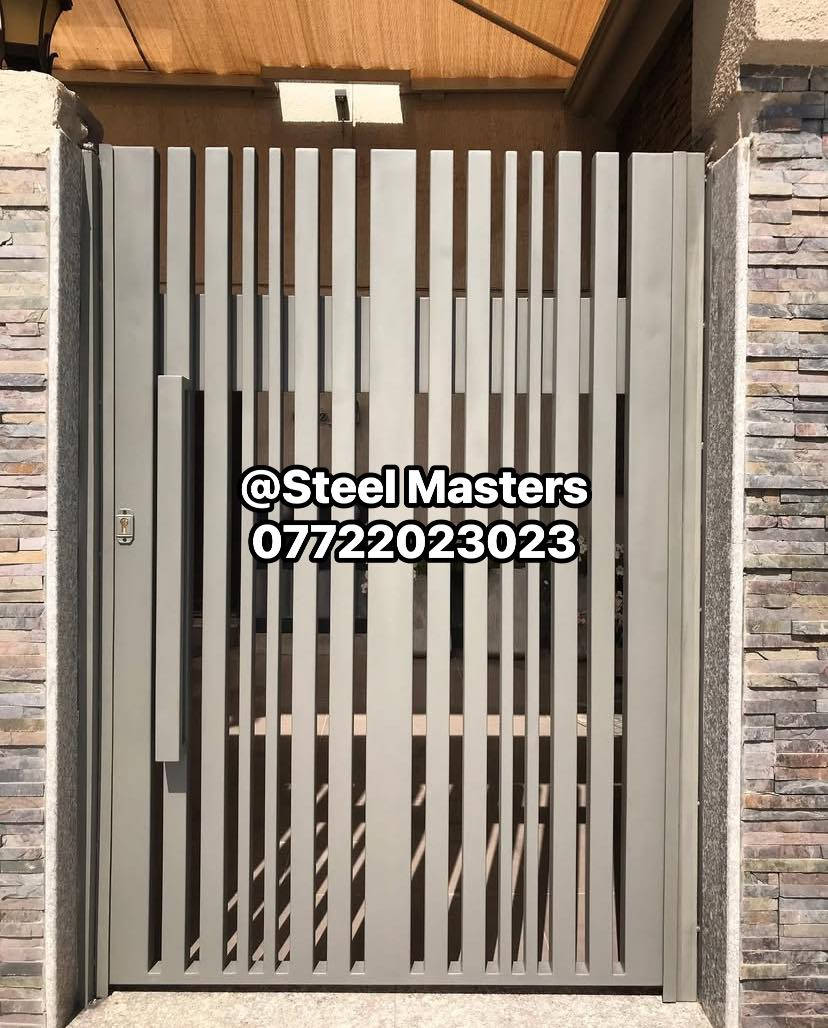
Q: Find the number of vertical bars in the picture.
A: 15